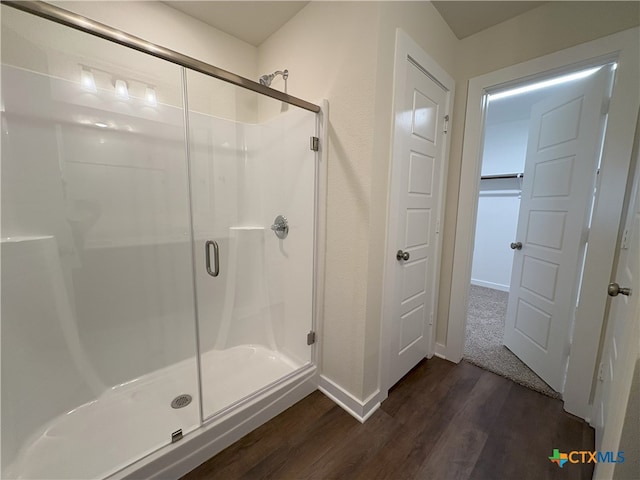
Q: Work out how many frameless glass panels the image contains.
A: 2